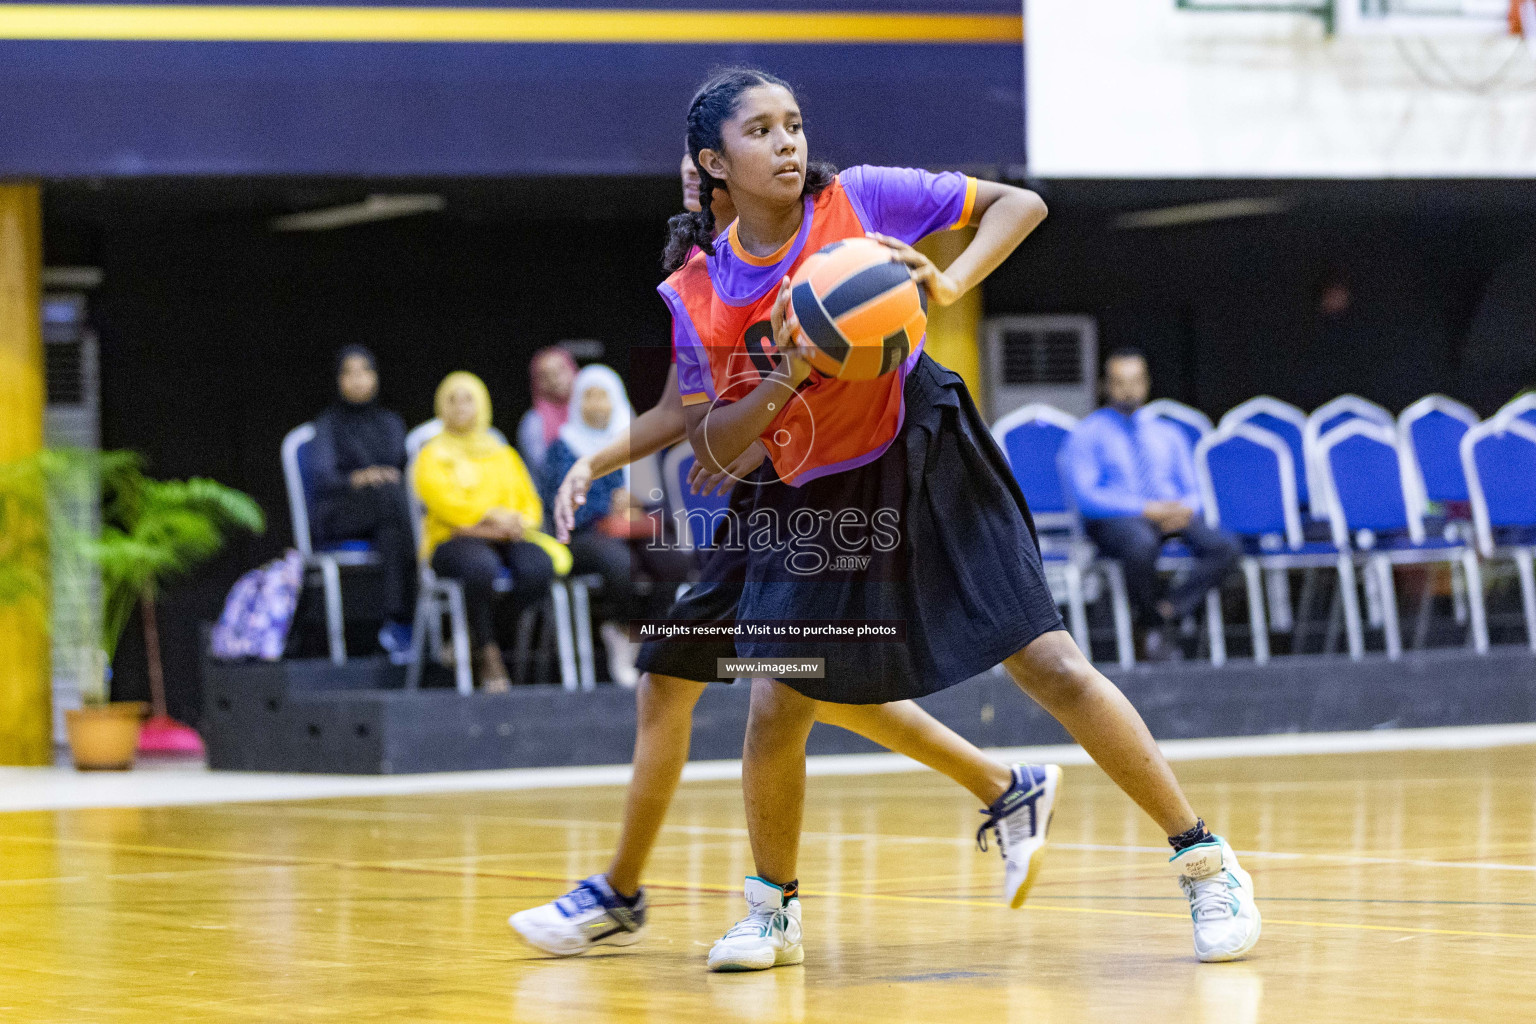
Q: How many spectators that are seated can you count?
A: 5